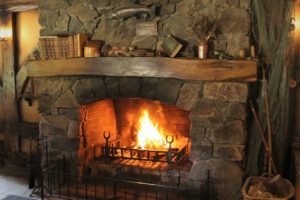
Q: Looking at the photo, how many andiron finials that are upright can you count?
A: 2